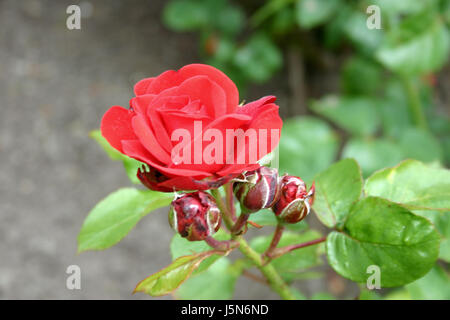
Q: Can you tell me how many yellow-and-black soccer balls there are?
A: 0